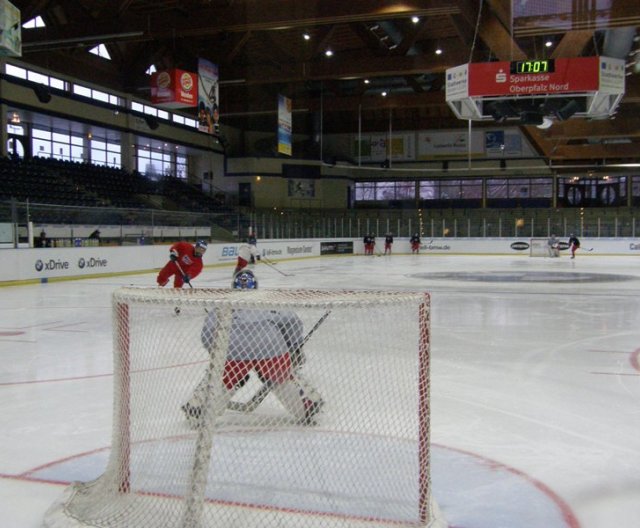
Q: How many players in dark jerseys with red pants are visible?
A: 5